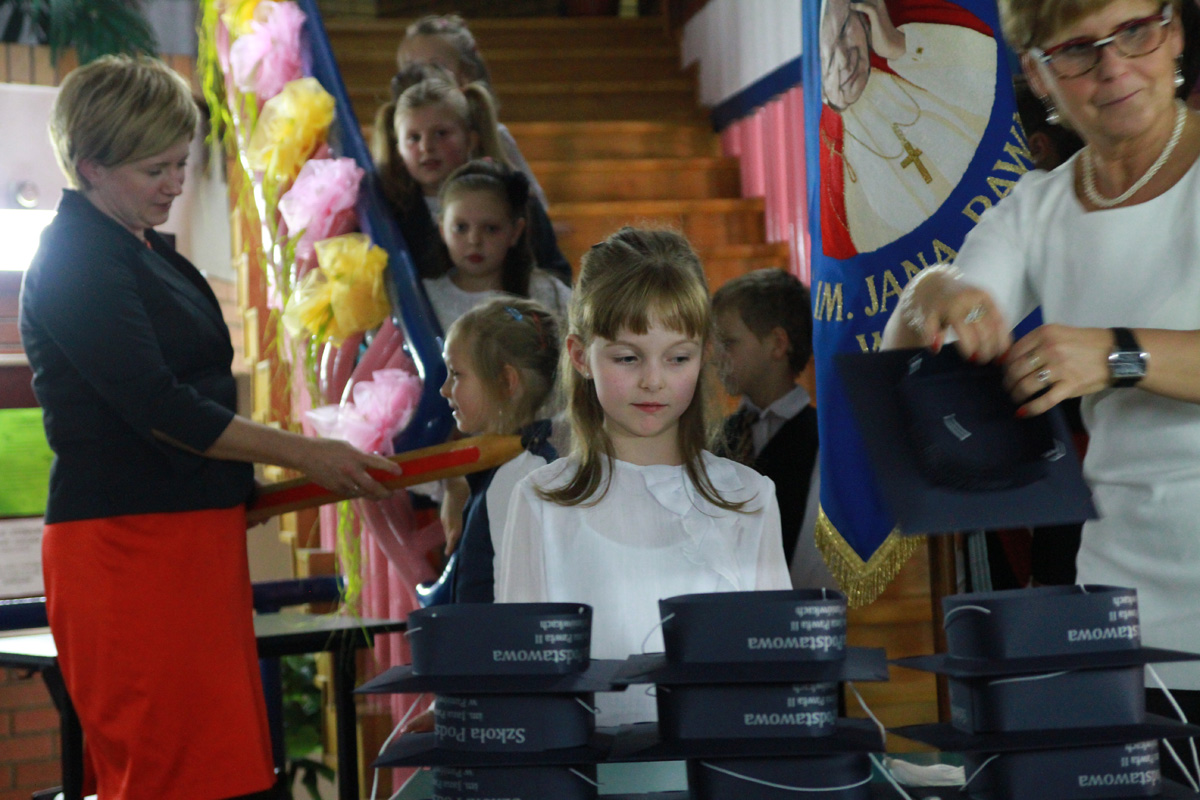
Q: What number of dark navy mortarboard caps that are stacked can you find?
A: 9